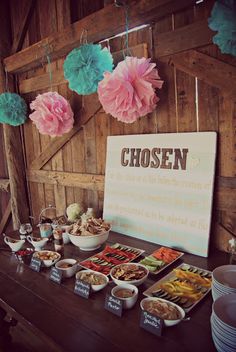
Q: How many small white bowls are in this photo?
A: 6